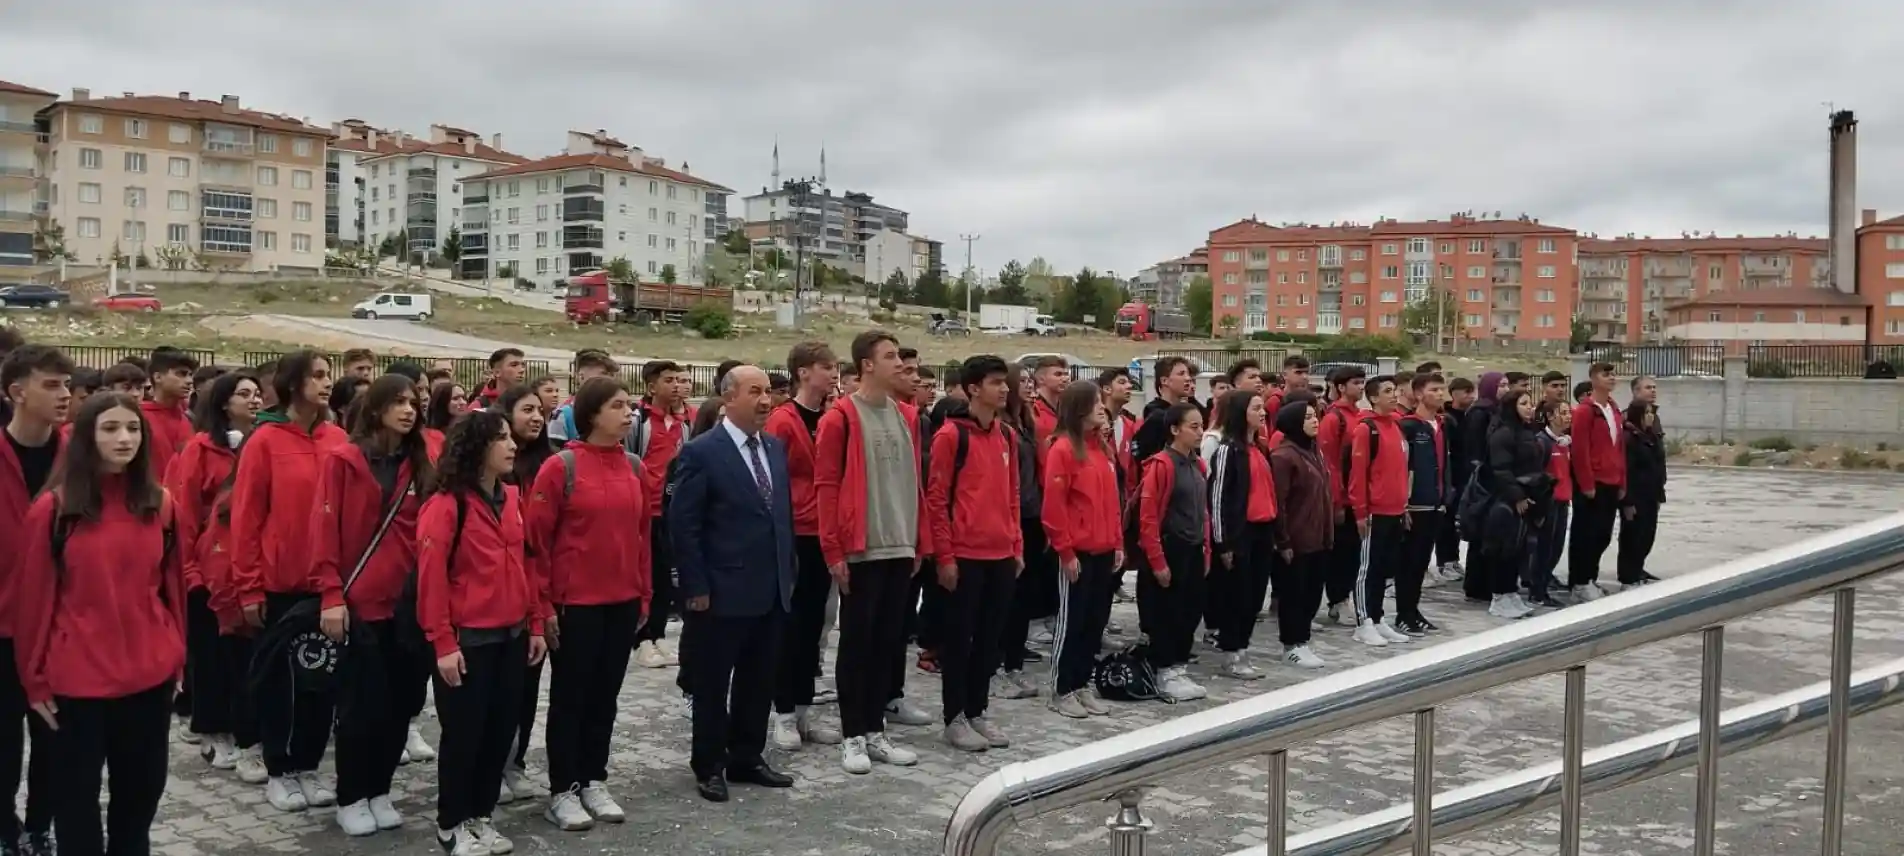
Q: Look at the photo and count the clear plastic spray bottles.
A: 0